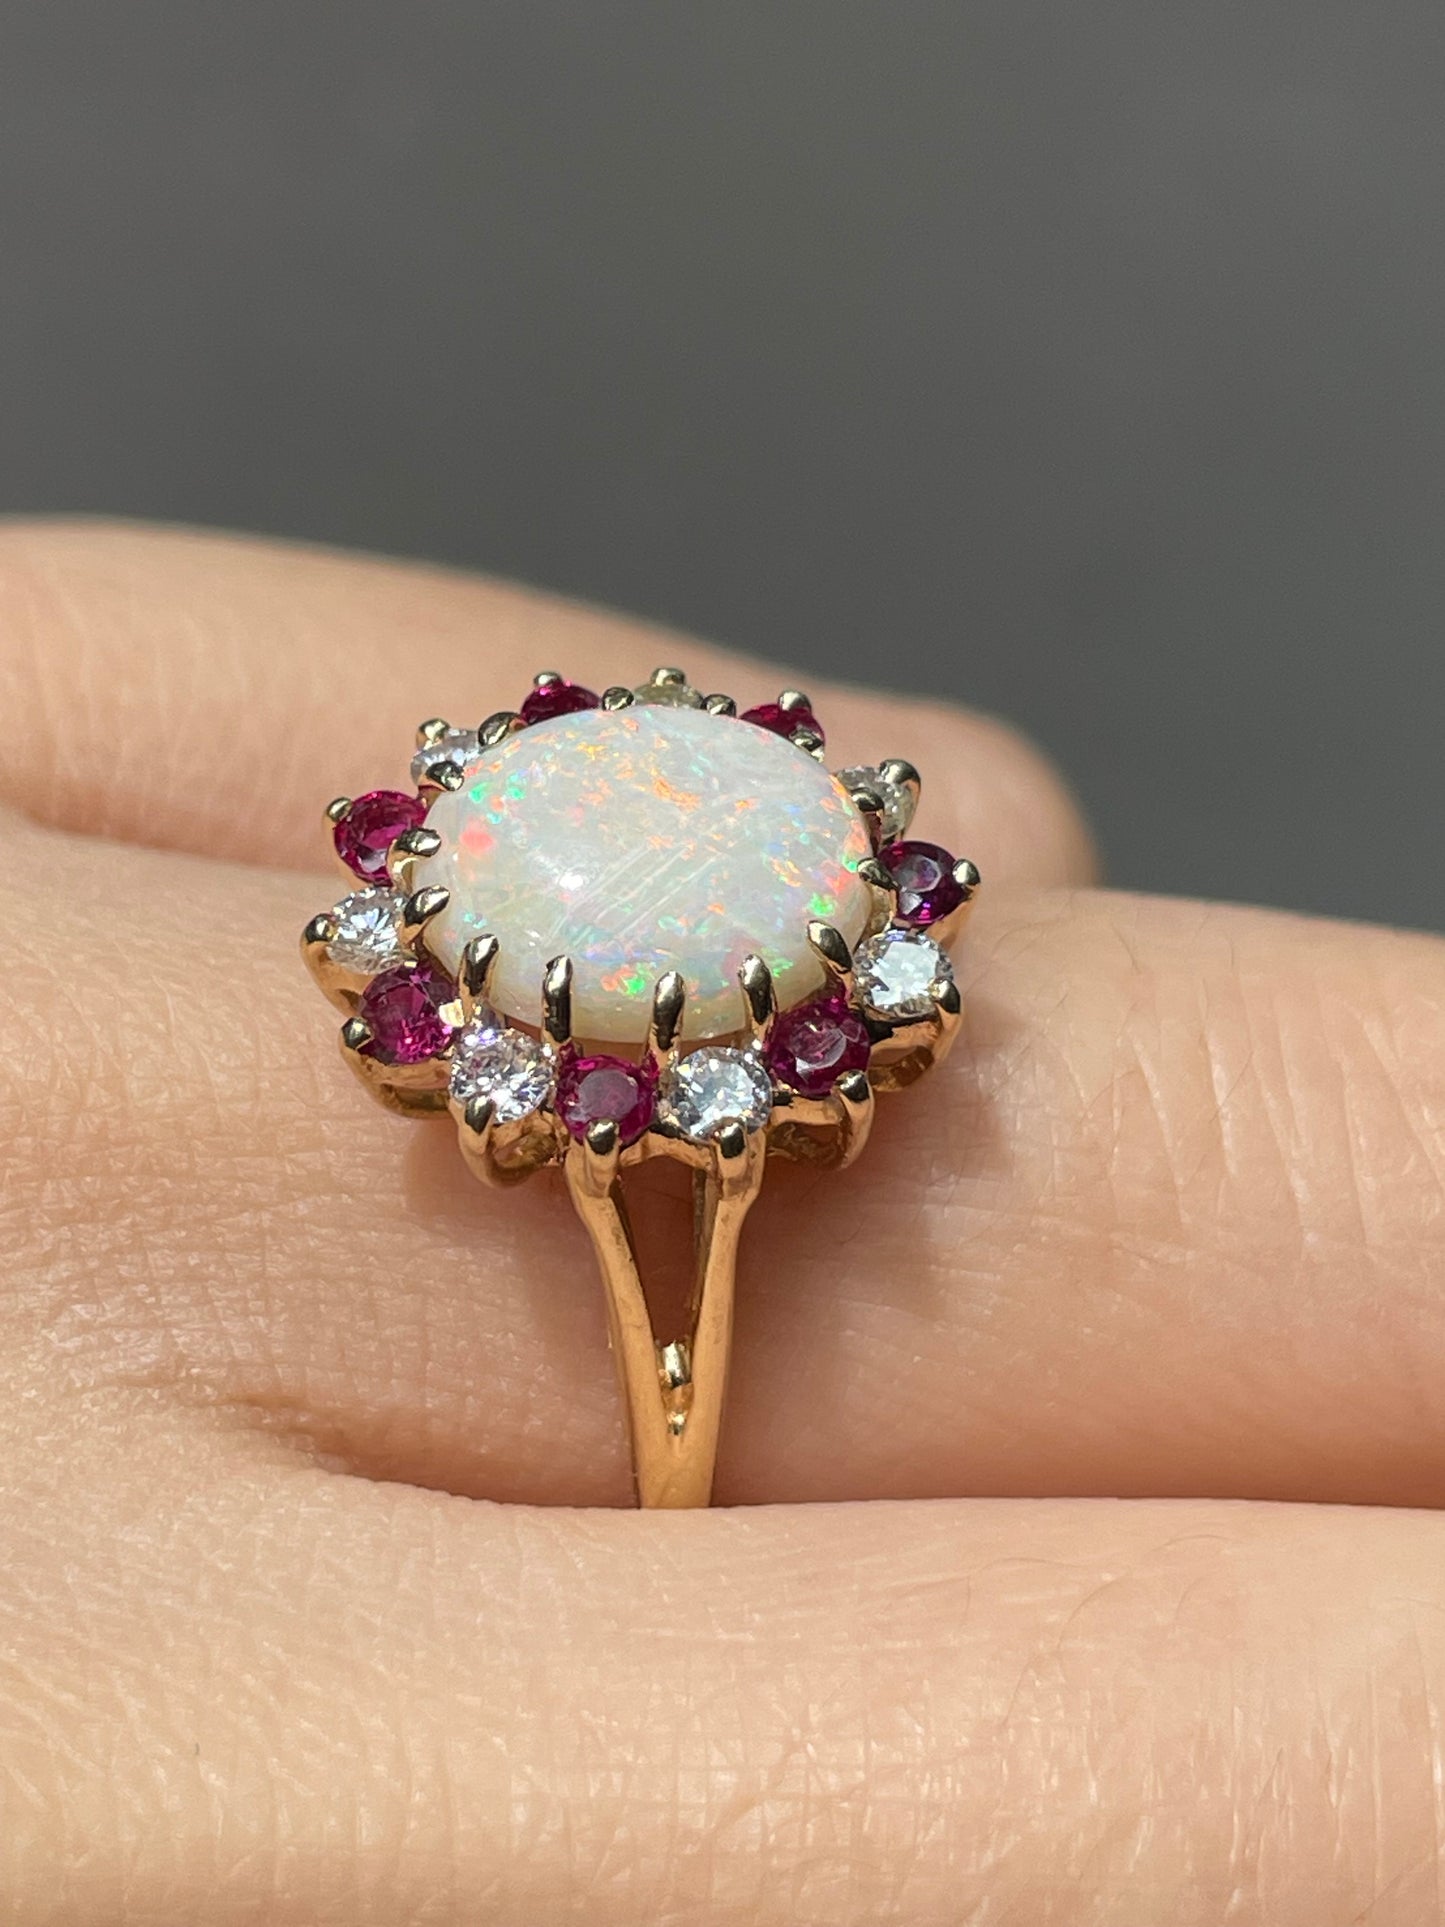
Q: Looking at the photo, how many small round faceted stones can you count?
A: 14